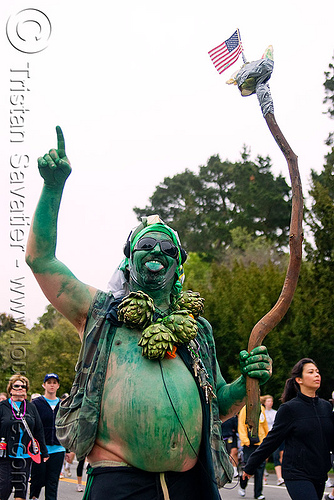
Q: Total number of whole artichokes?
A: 4